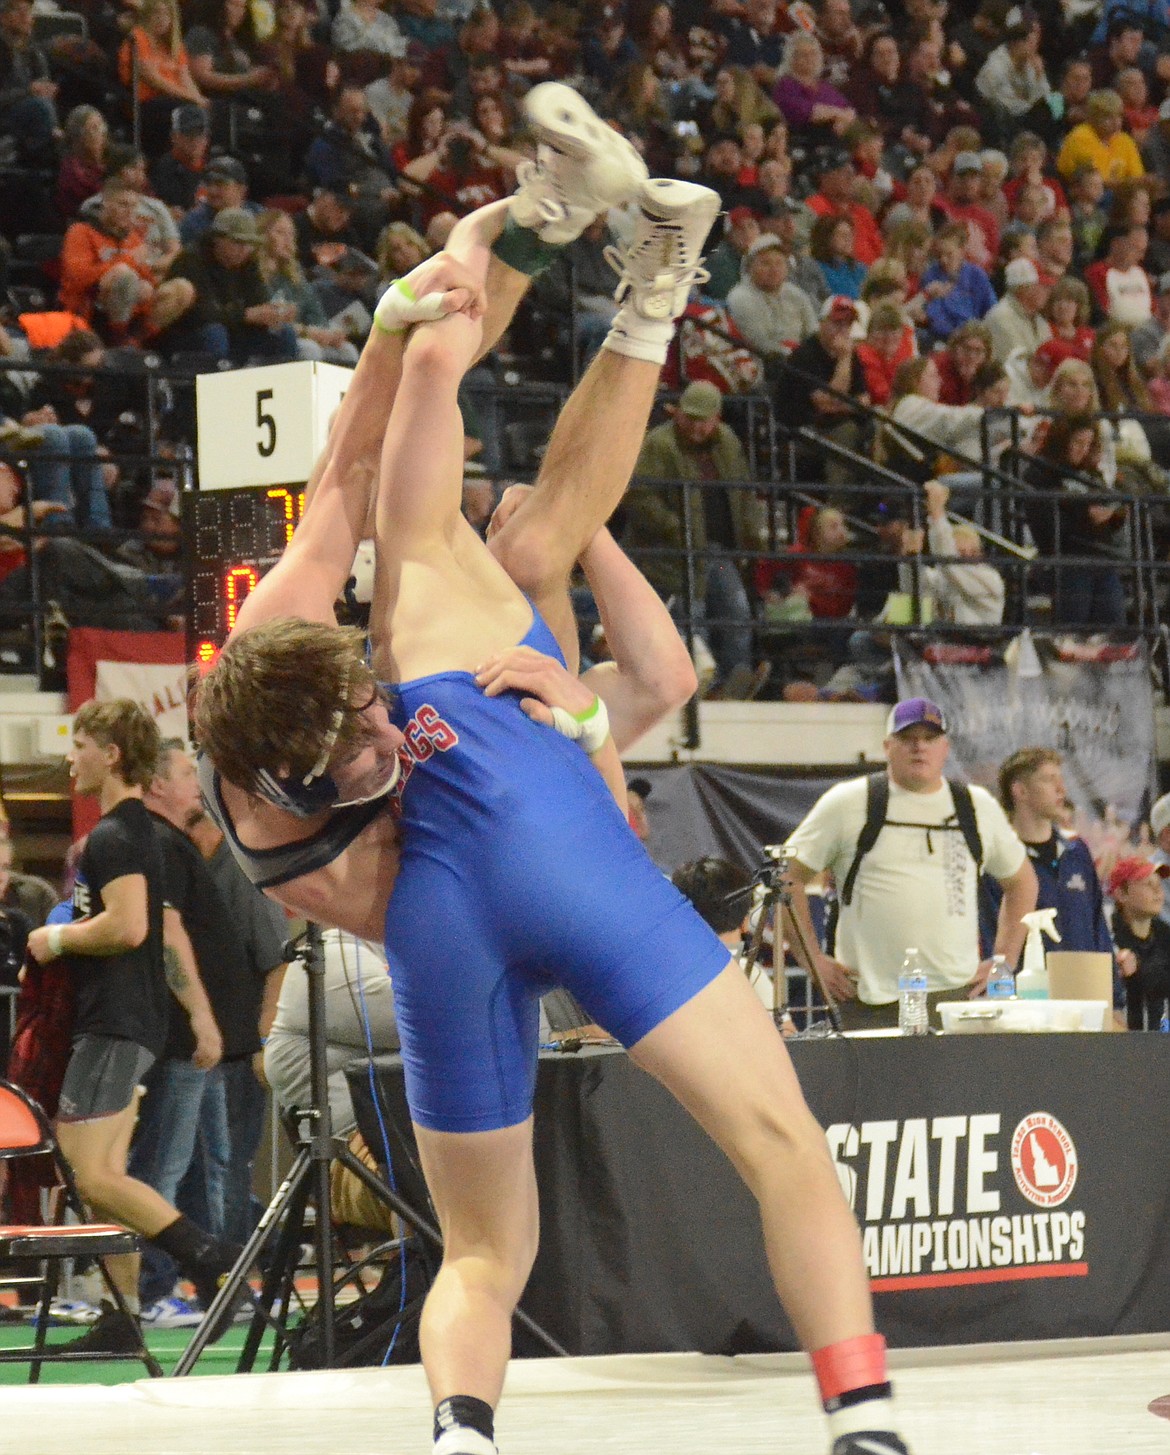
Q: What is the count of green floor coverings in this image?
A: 1